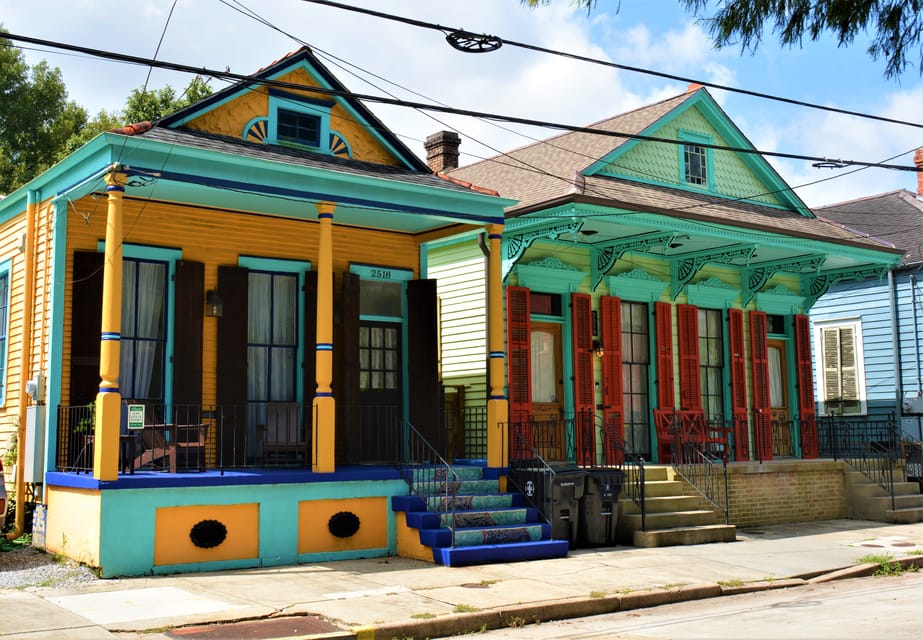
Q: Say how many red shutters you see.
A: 8